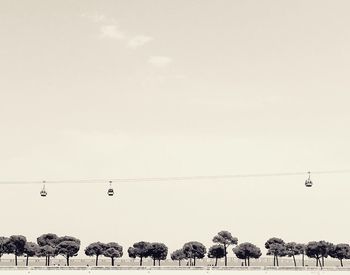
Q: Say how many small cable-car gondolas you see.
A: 3